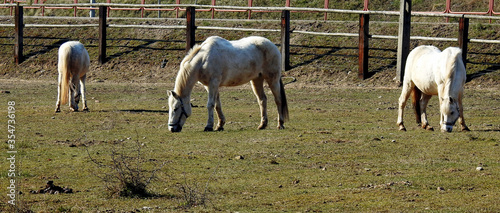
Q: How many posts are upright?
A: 7